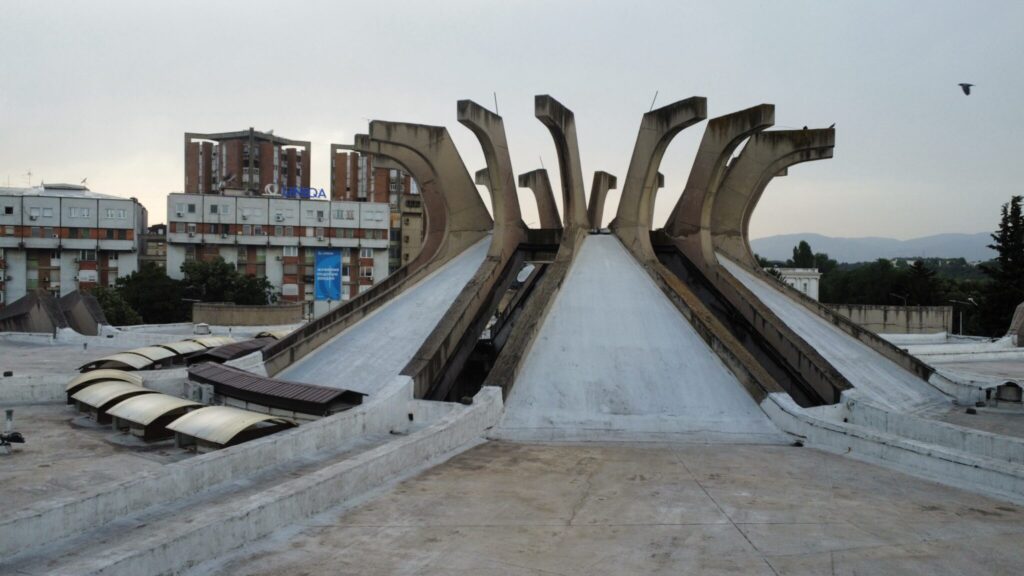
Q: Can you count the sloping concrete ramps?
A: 3